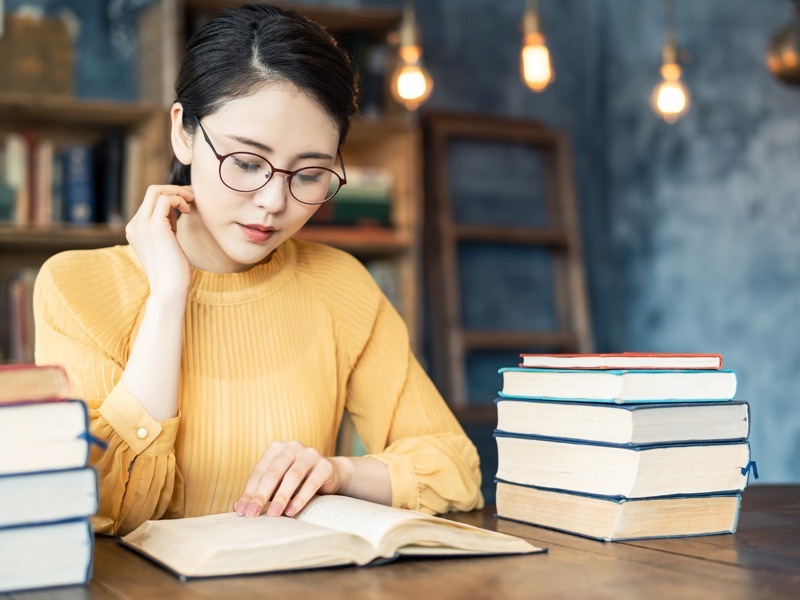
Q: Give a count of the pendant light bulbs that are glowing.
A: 3